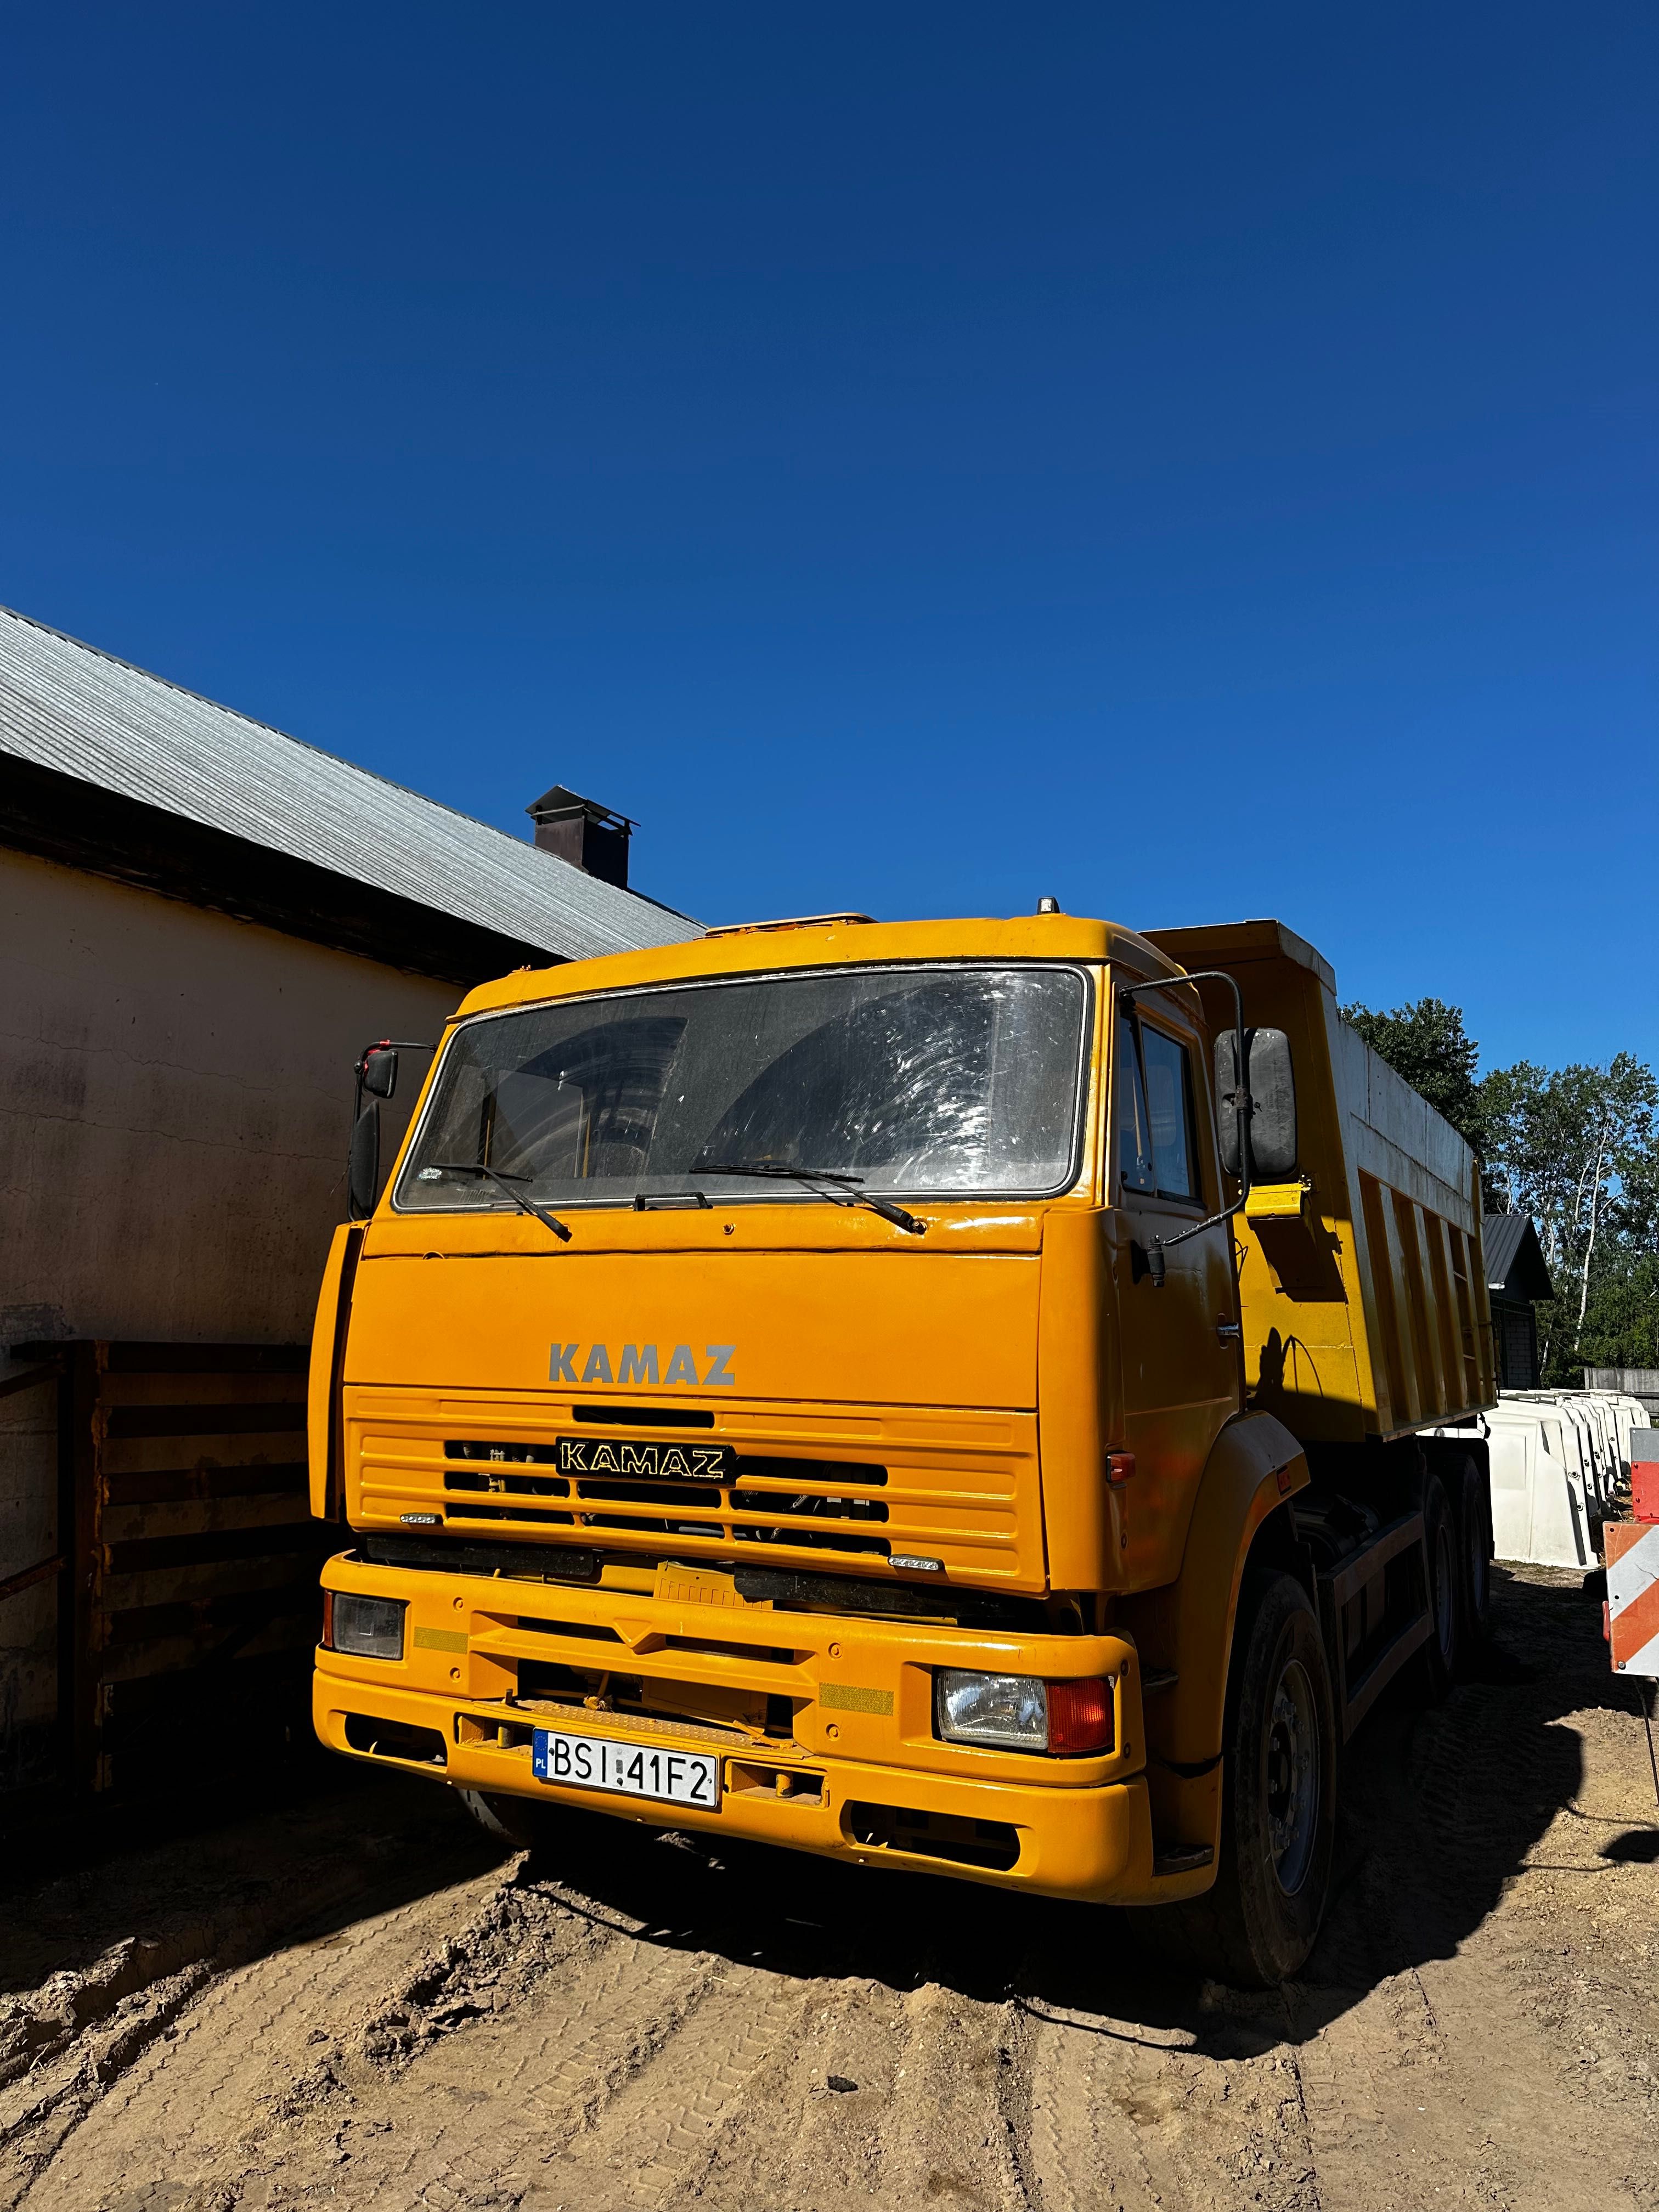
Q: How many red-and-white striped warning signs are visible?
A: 1